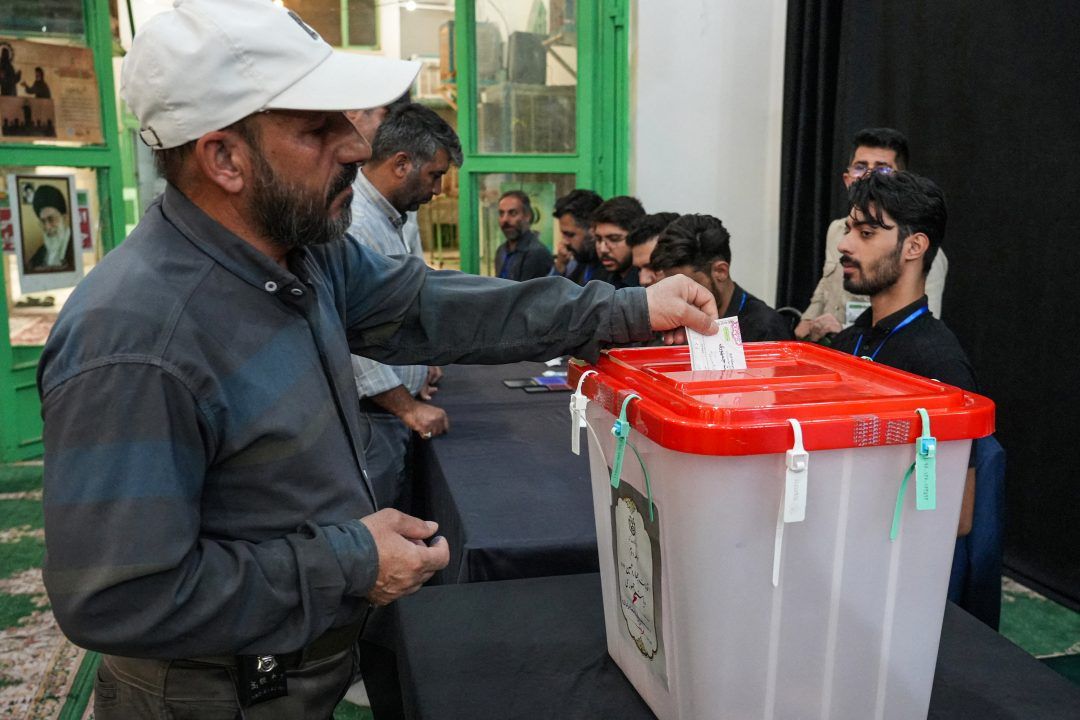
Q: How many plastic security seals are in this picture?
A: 4